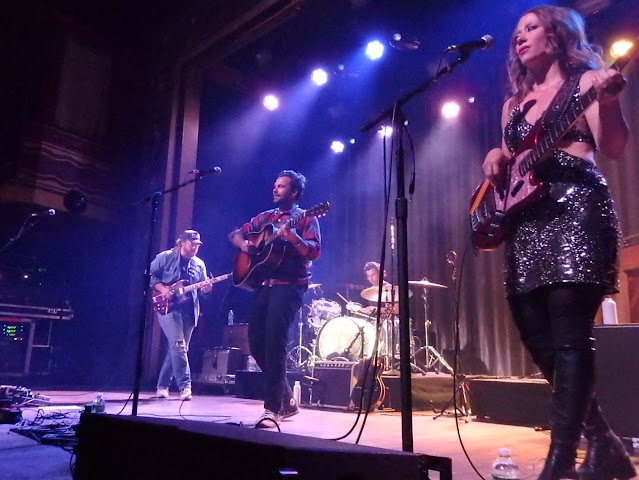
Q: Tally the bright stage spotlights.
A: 7